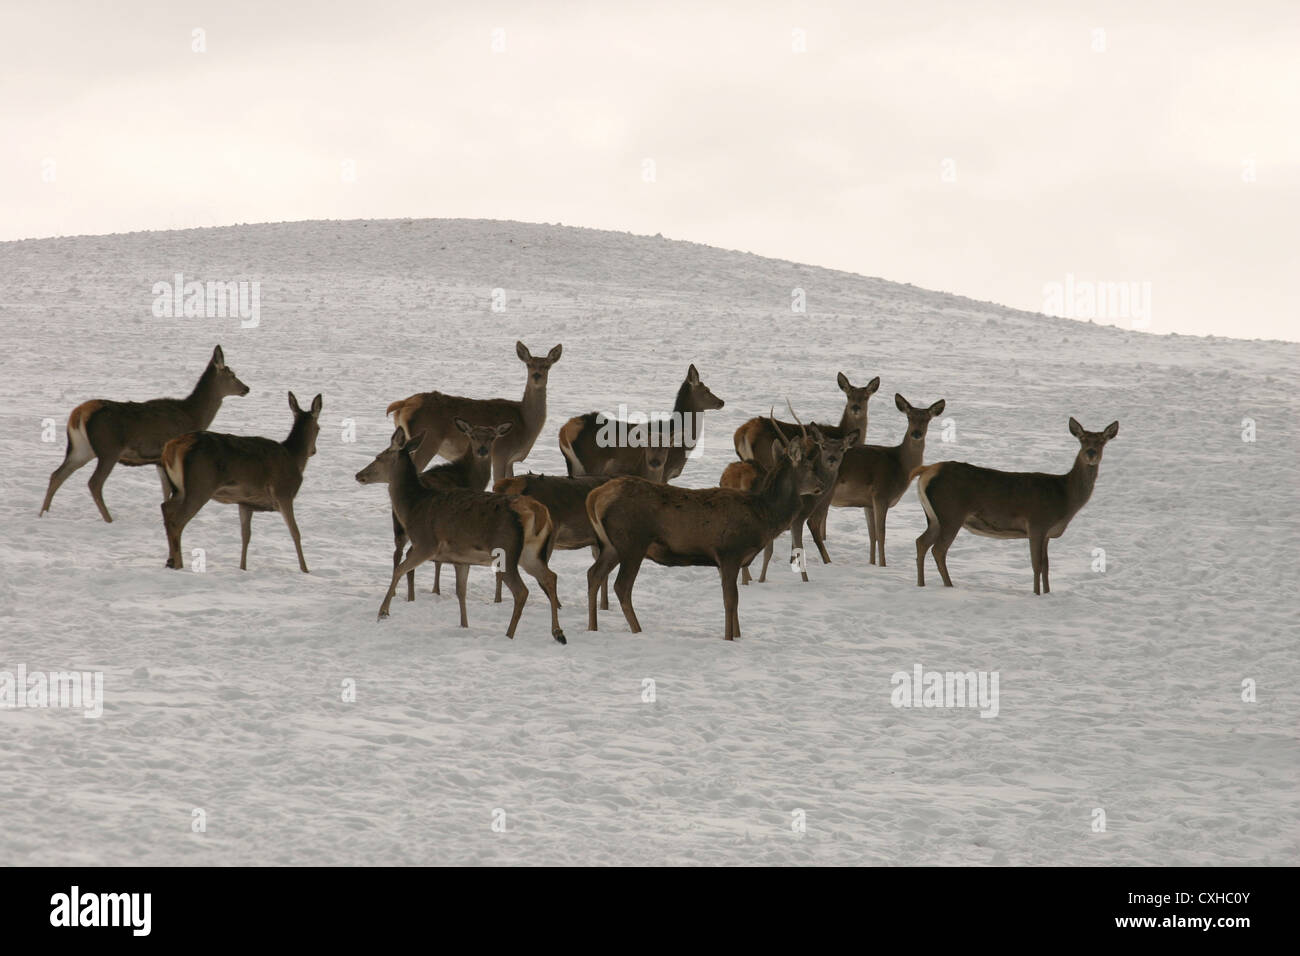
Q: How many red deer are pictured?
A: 12